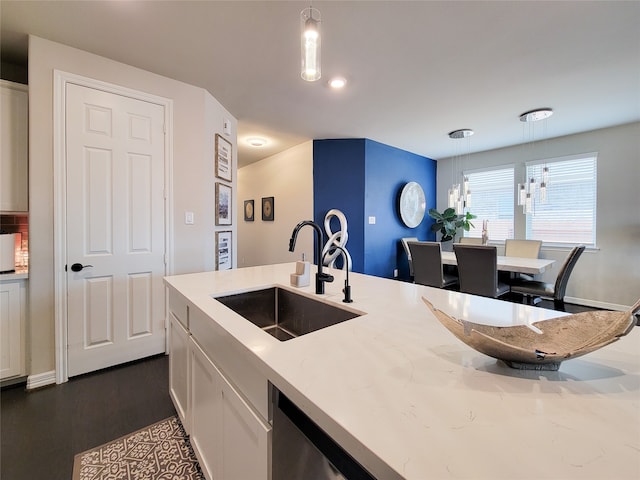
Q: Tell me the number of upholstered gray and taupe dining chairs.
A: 6